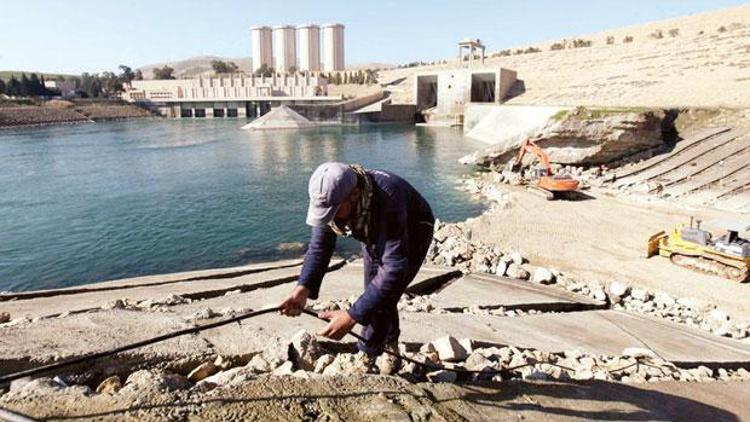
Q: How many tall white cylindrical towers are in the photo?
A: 4